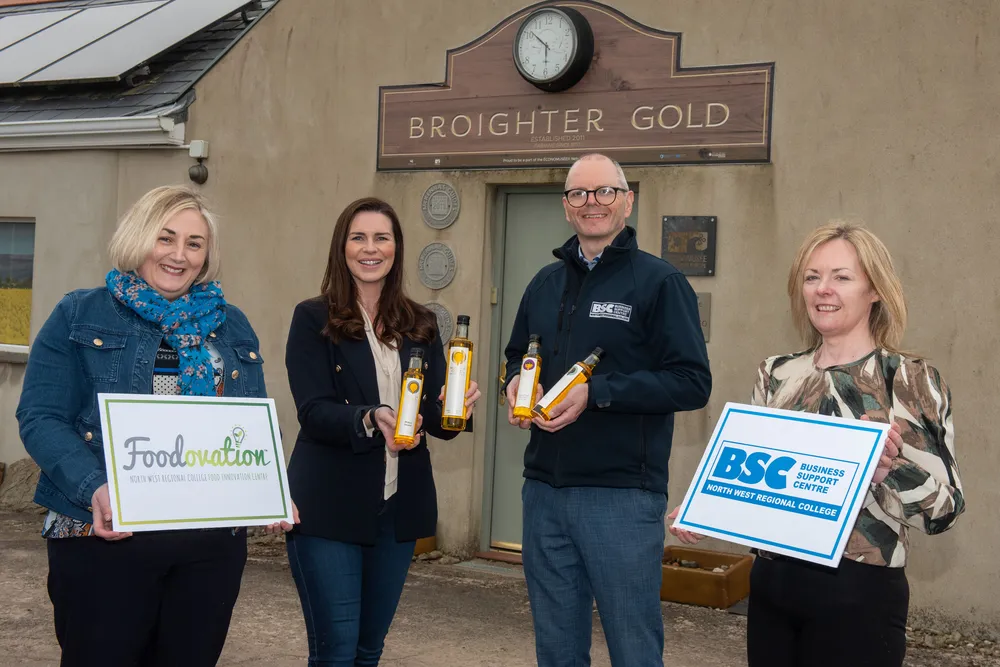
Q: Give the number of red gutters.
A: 0